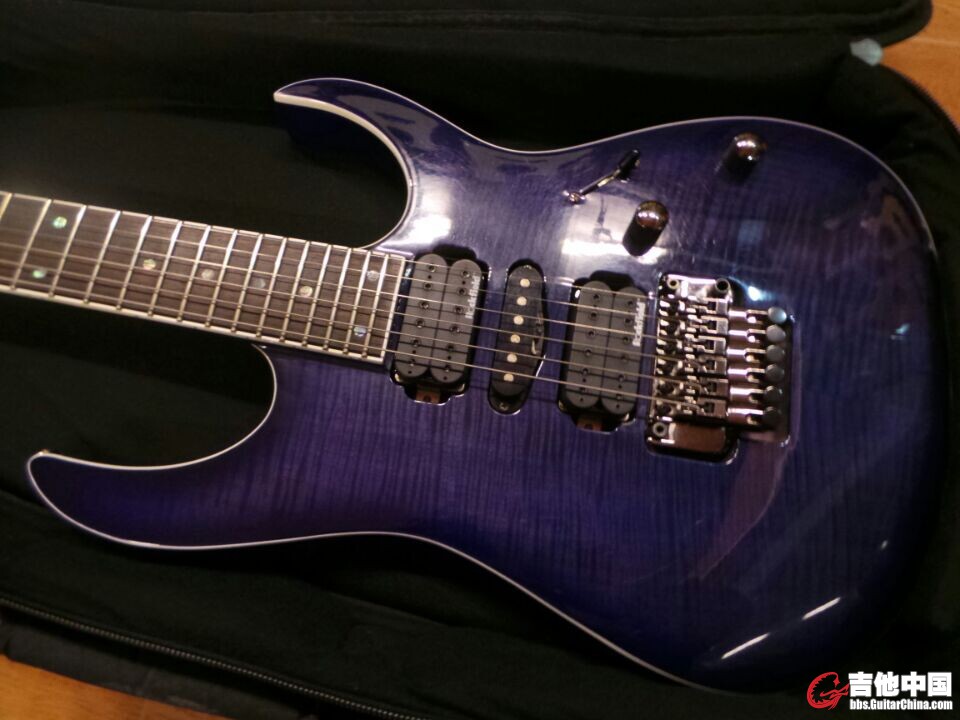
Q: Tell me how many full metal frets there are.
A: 14